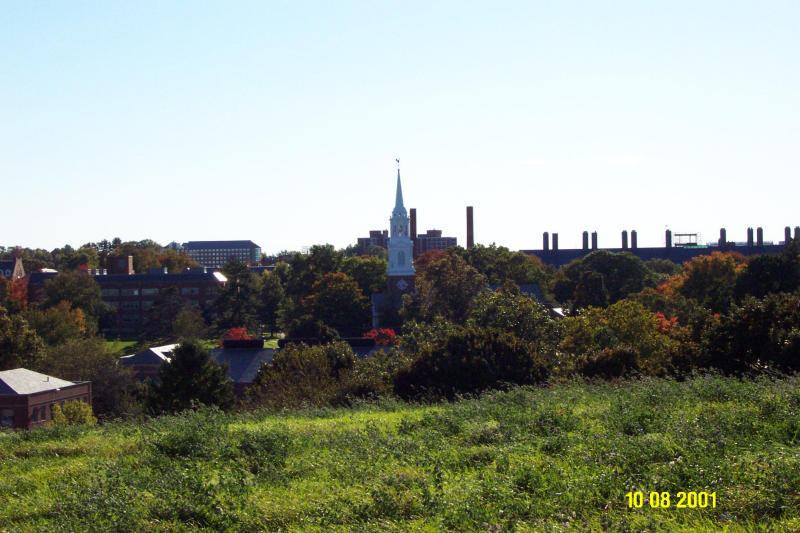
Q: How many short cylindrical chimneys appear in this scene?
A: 12